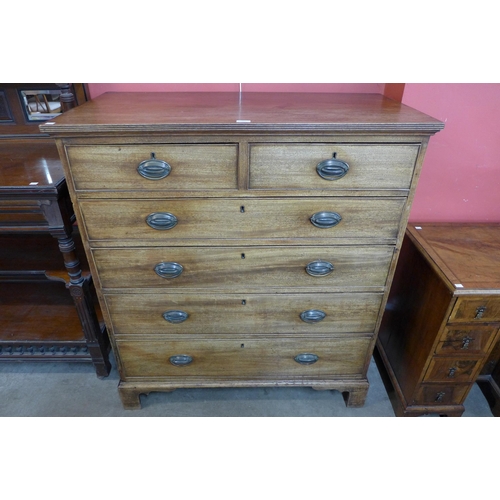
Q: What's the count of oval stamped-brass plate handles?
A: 10